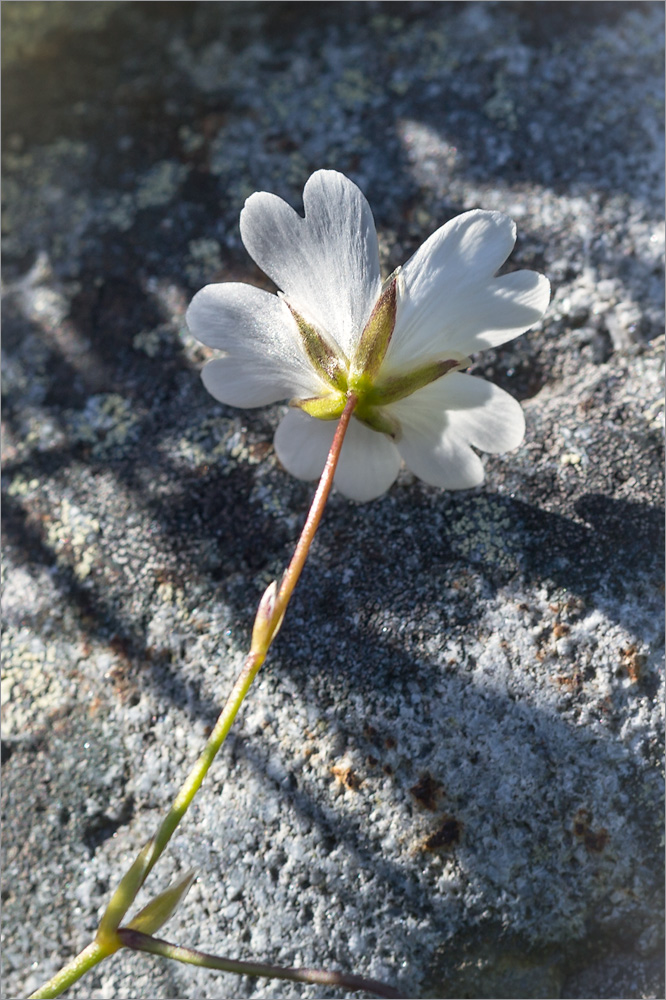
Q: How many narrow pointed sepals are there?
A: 5